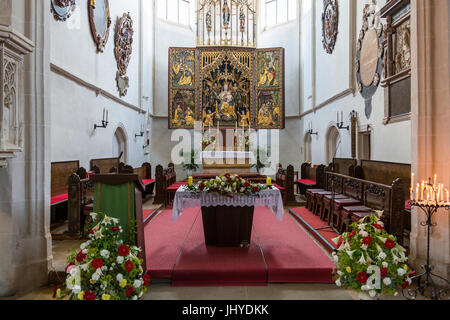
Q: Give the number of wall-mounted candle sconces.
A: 4